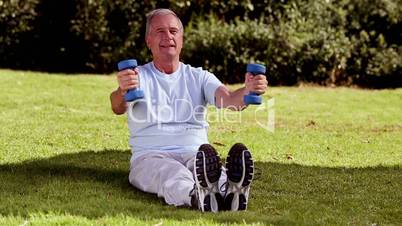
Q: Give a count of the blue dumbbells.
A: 2